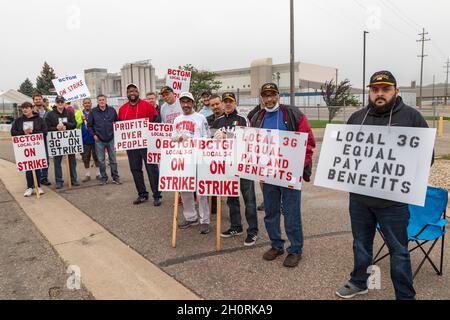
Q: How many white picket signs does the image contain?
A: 10